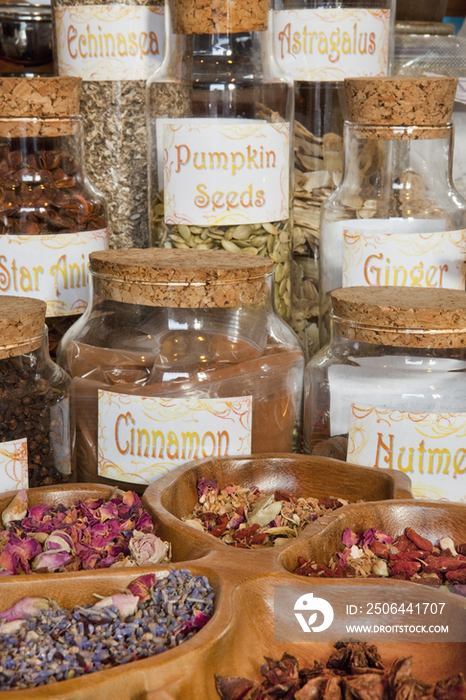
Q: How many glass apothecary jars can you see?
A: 8